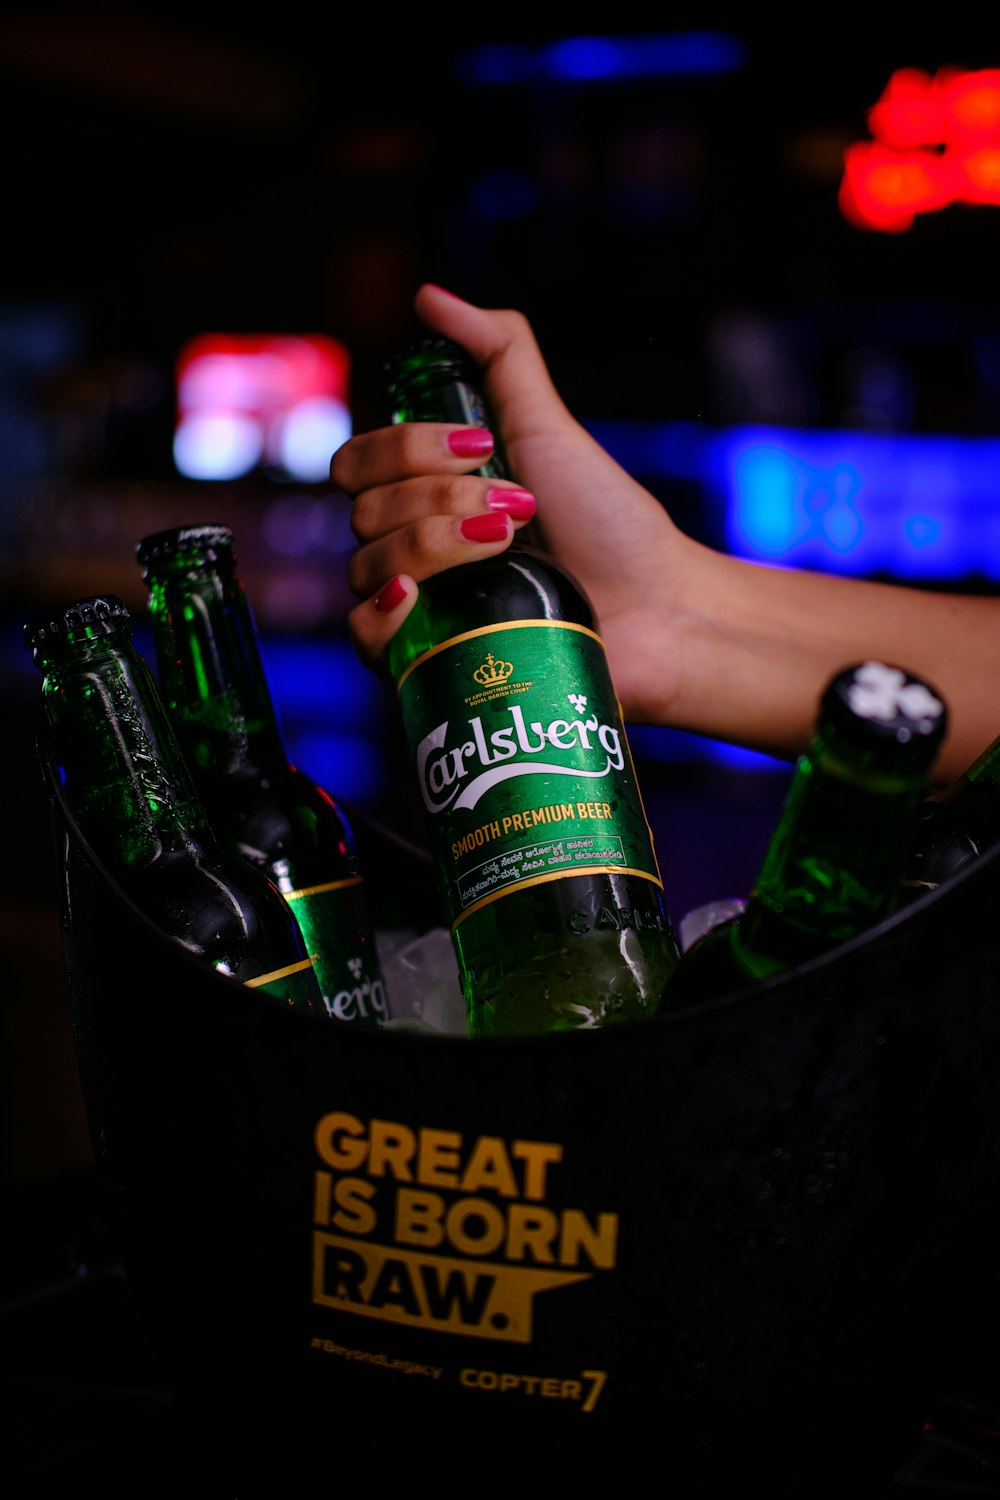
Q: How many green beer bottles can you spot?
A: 5